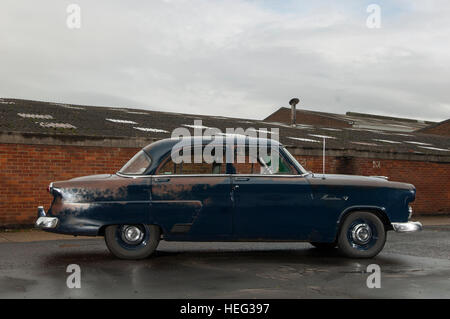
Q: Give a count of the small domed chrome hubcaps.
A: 2